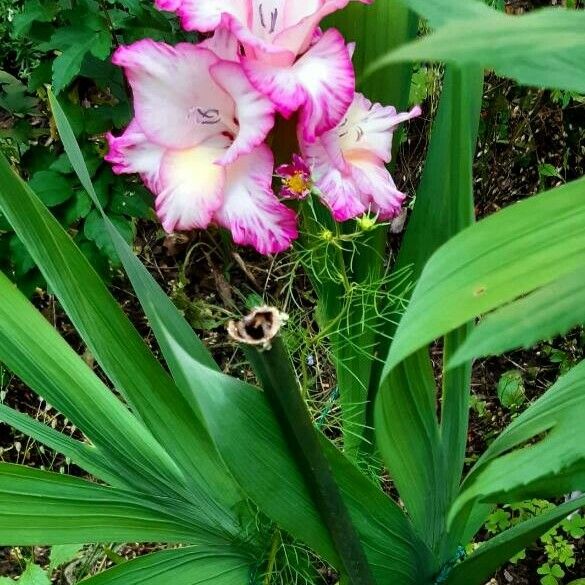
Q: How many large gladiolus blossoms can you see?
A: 3